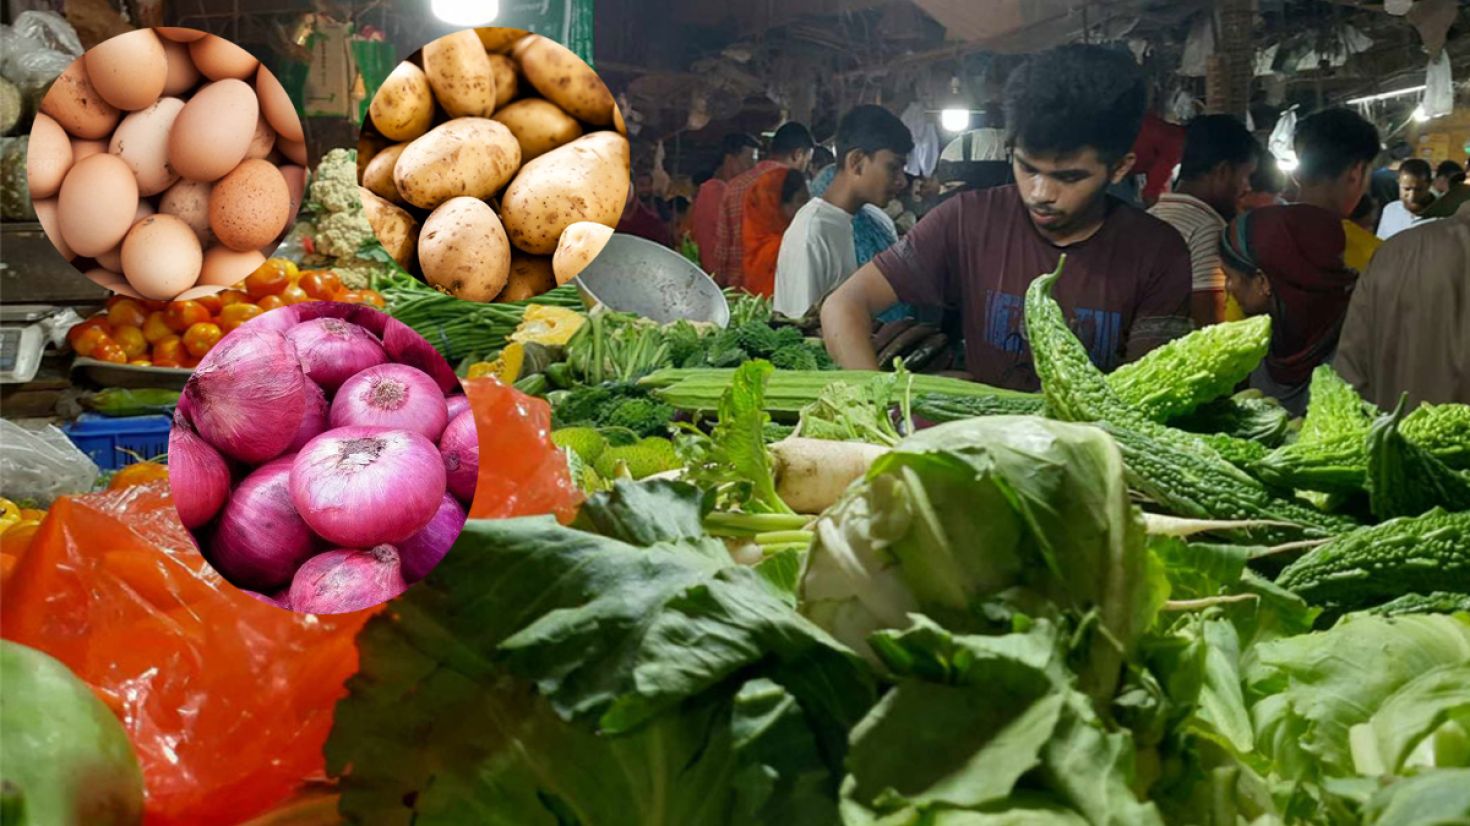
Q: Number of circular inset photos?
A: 3